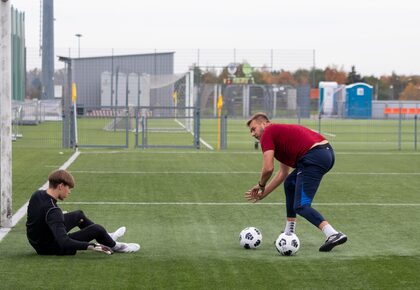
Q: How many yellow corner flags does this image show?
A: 3